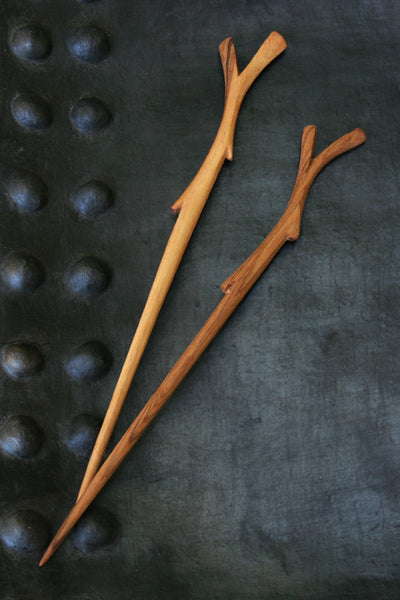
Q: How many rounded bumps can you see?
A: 14